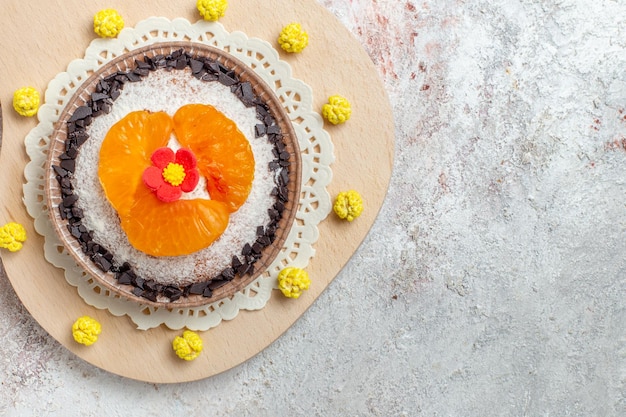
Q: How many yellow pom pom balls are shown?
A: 10